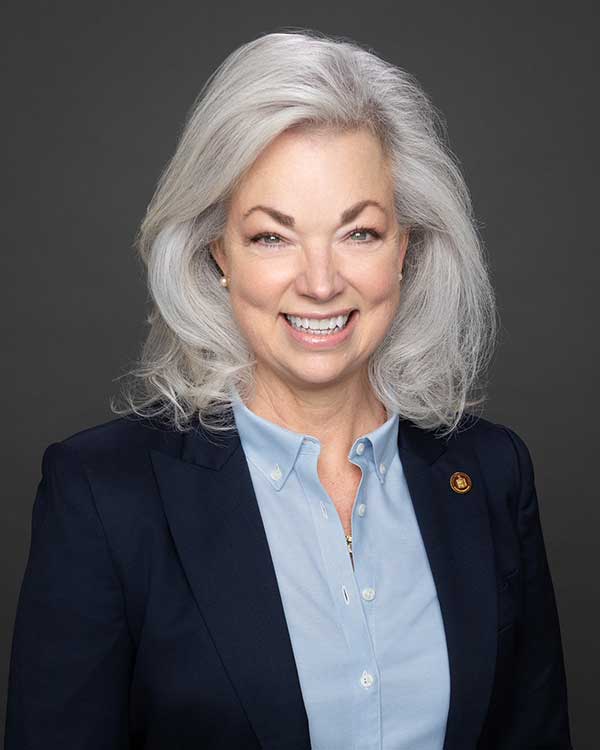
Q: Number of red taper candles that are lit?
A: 0